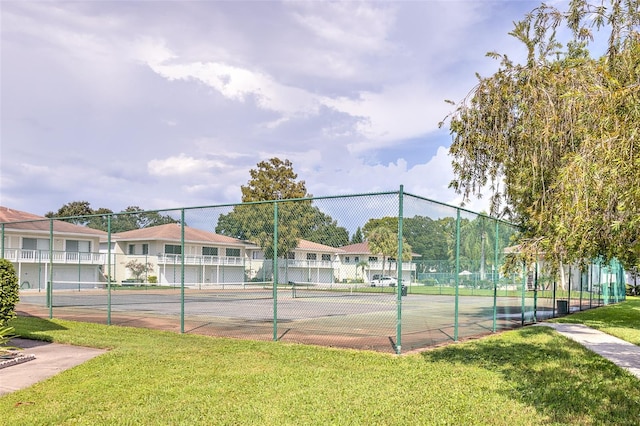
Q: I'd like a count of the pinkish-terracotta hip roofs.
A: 4